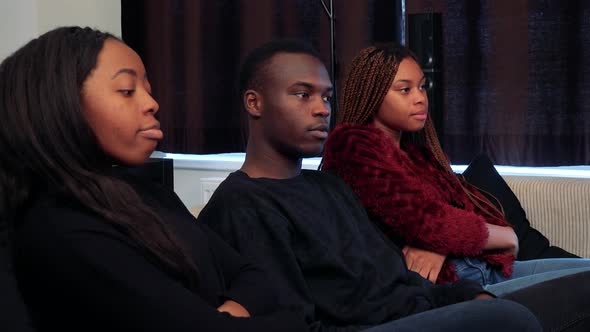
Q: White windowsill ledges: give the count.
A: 1